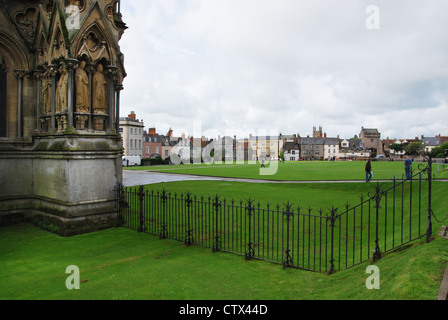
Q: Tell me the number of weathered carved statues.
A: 4